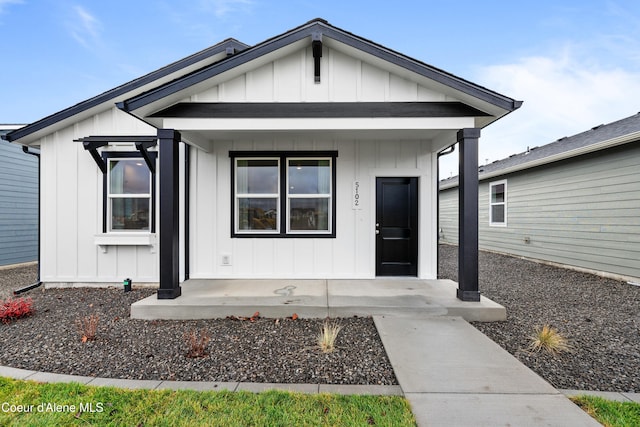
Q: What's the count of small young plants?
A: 5